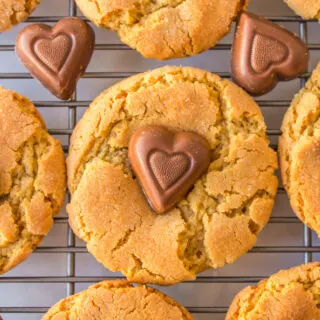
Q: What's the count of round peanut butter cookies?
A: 8